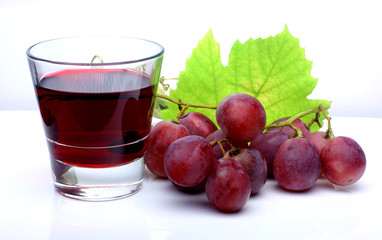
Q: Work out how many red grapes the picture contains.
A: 12